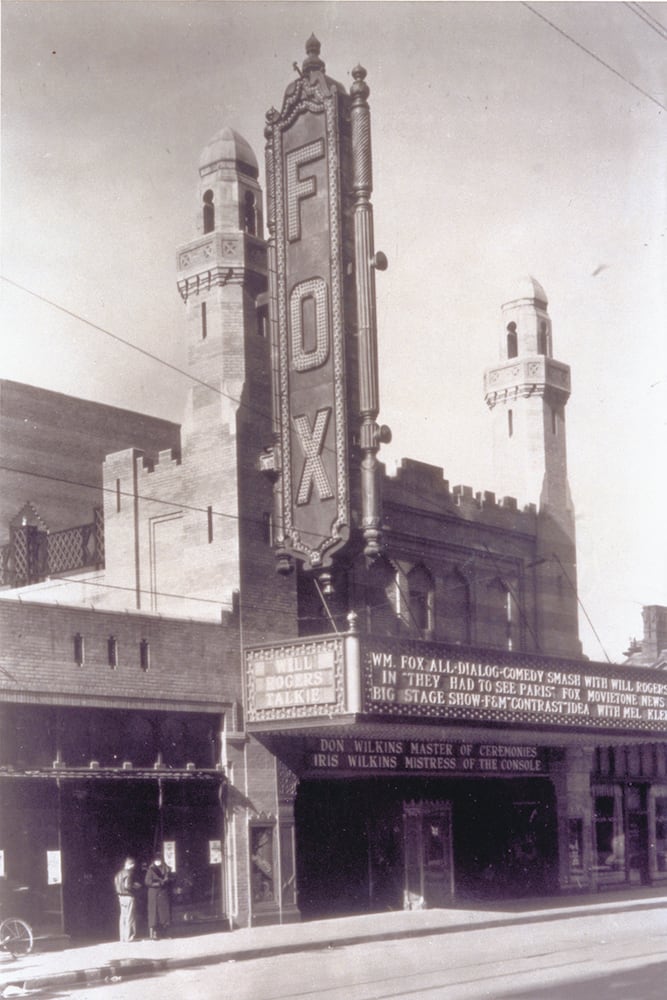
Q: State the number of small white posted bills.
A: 4